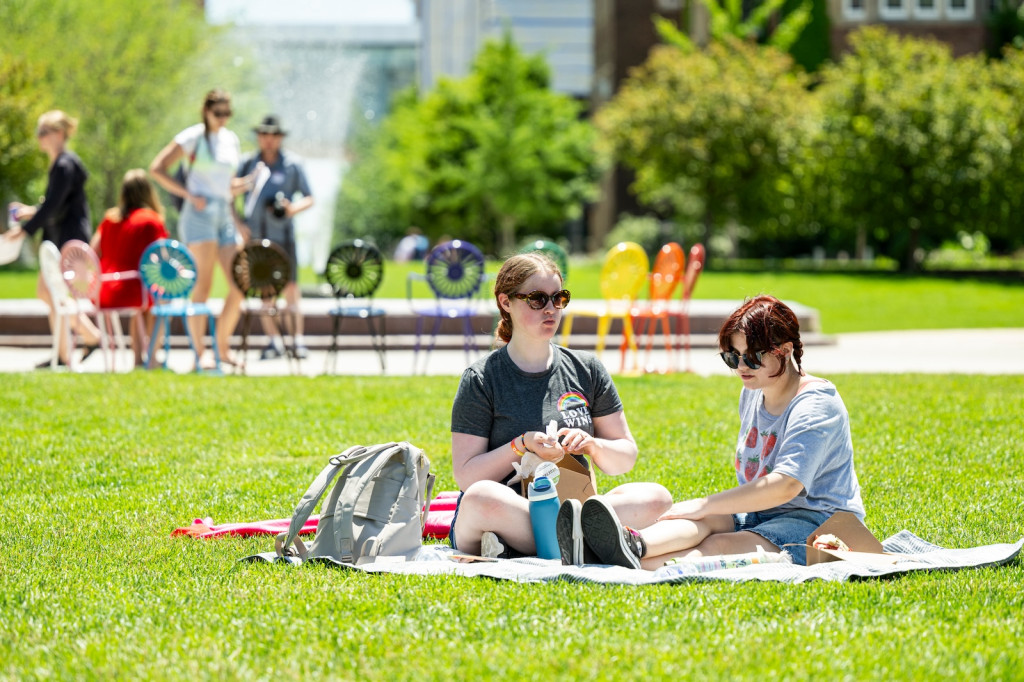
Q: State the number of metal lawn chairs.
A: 10